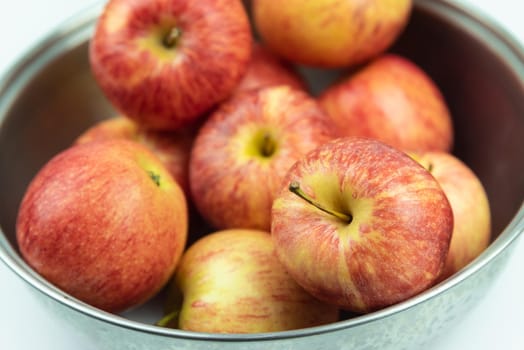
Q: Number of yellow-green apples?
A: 1